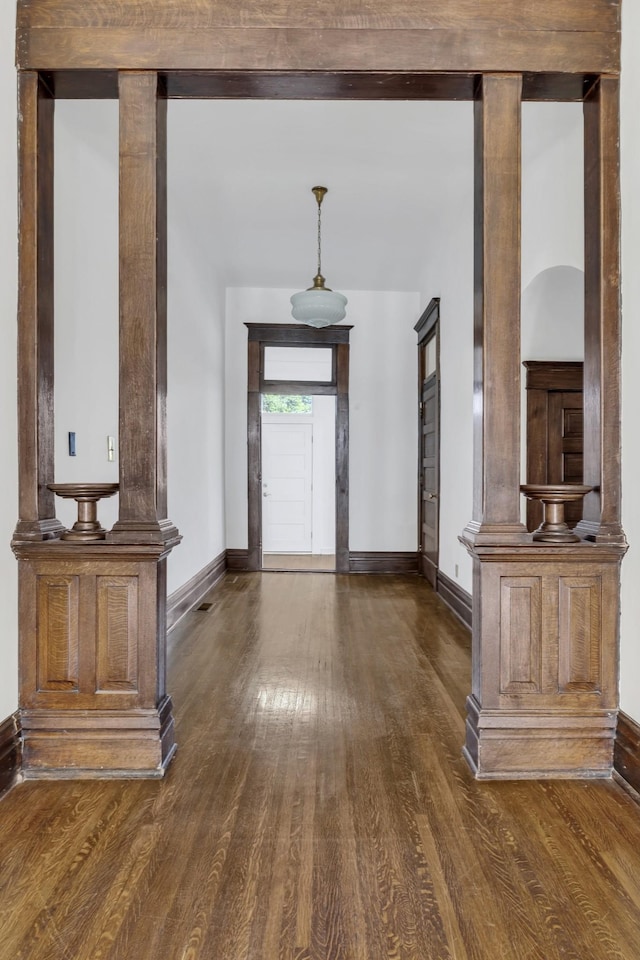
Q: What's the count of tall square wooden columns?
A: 4